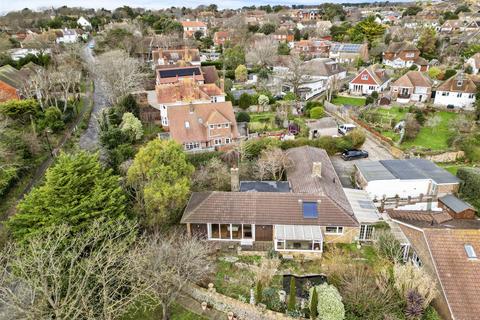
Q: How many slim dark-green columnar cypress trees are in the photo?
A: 3